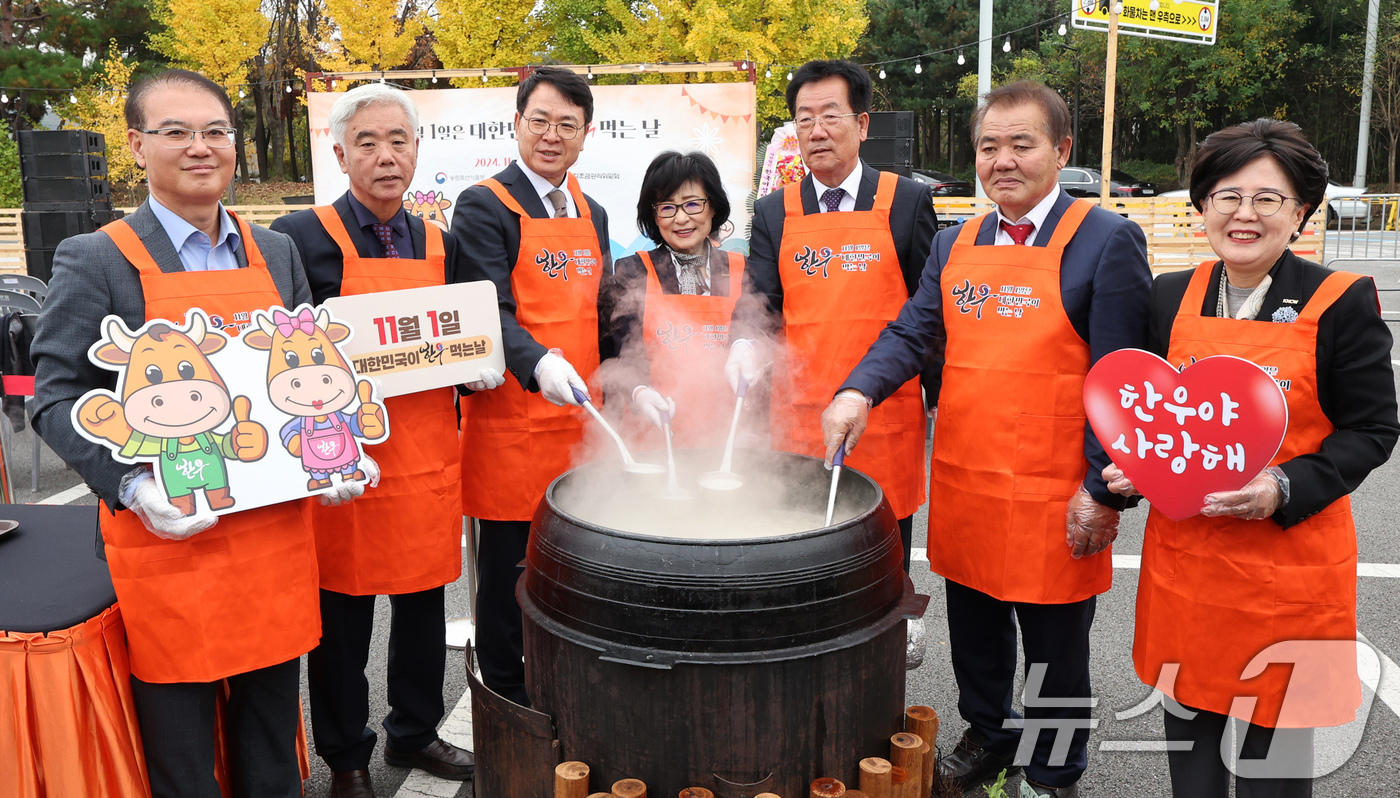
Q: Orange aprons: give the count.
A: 7